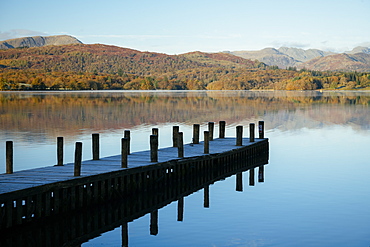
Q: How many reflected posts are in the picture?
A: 7